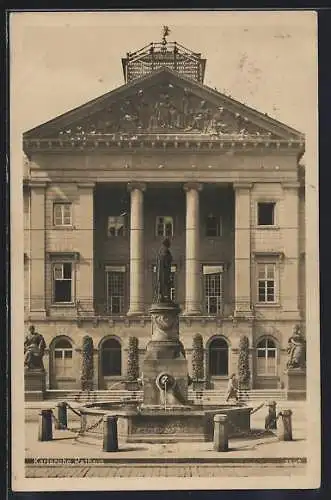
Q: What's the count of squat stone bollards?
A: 6